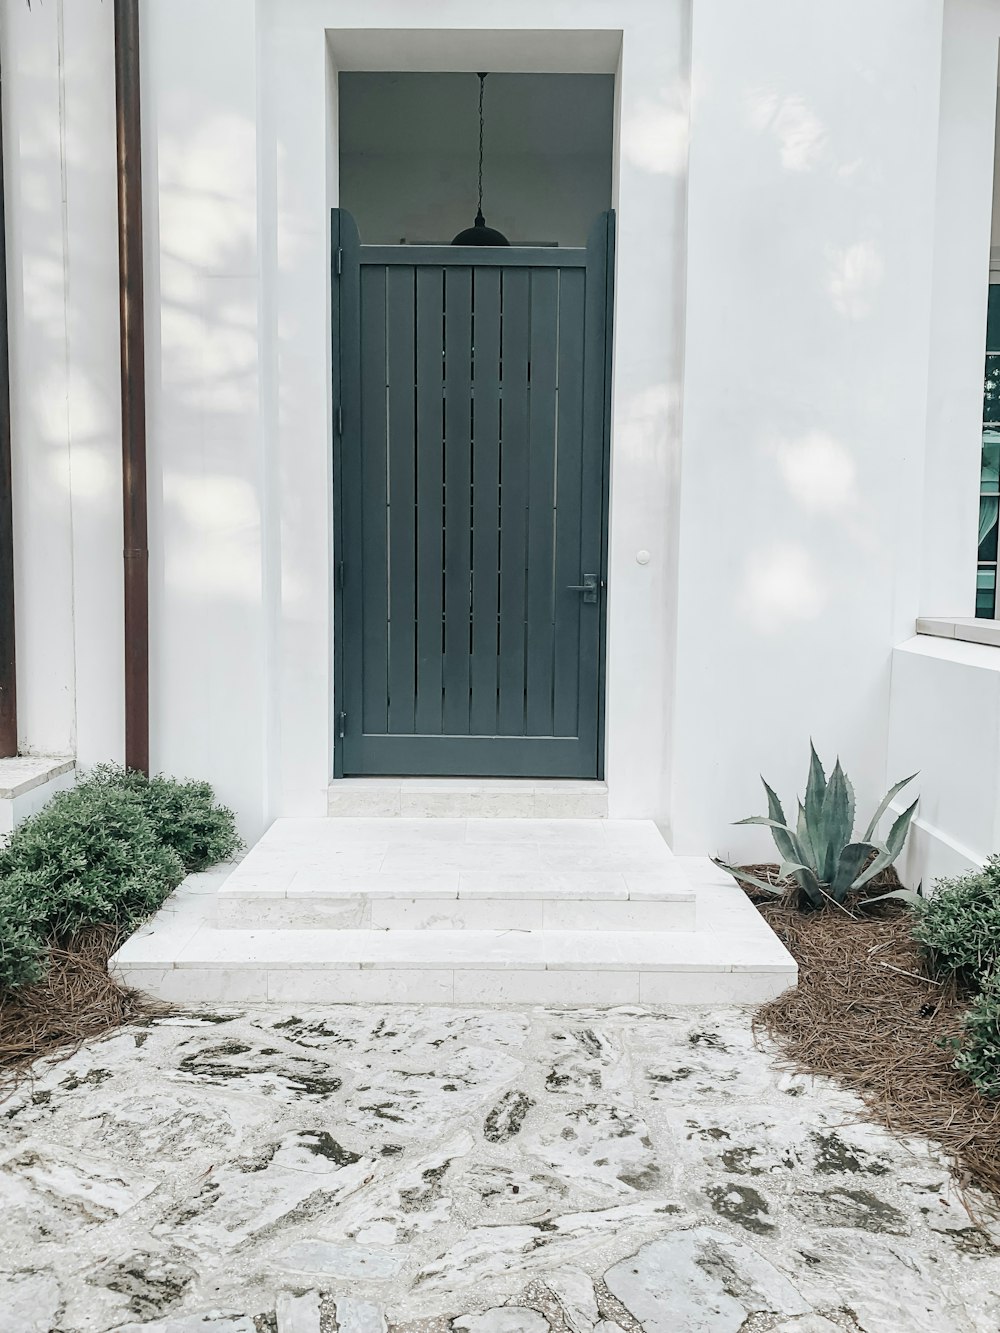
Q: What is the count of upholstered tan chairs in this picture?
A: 0